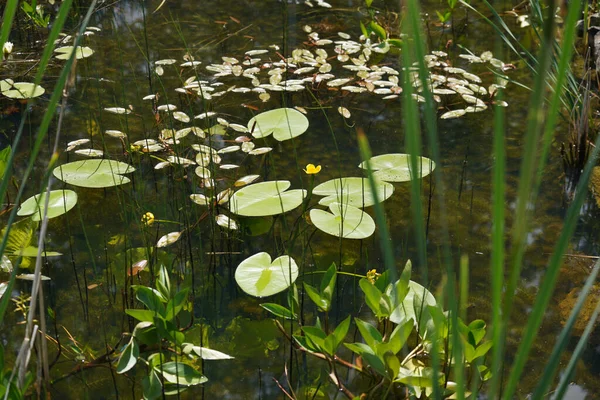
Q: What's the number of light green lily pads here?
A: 11